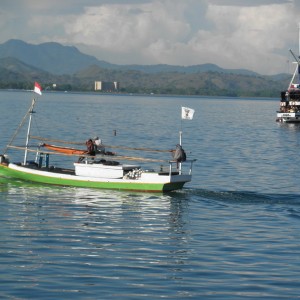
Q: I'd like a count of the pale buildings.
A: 2